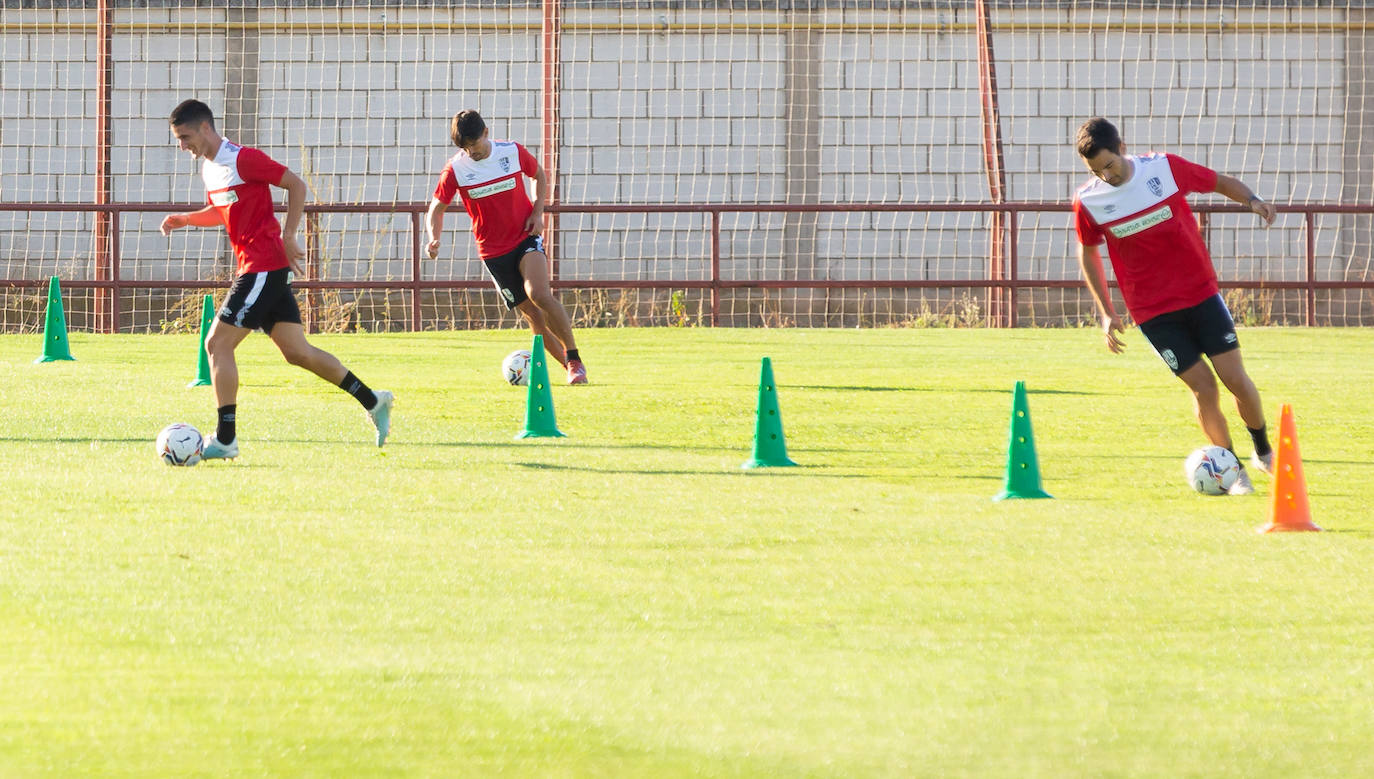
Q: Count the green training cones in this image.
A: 5